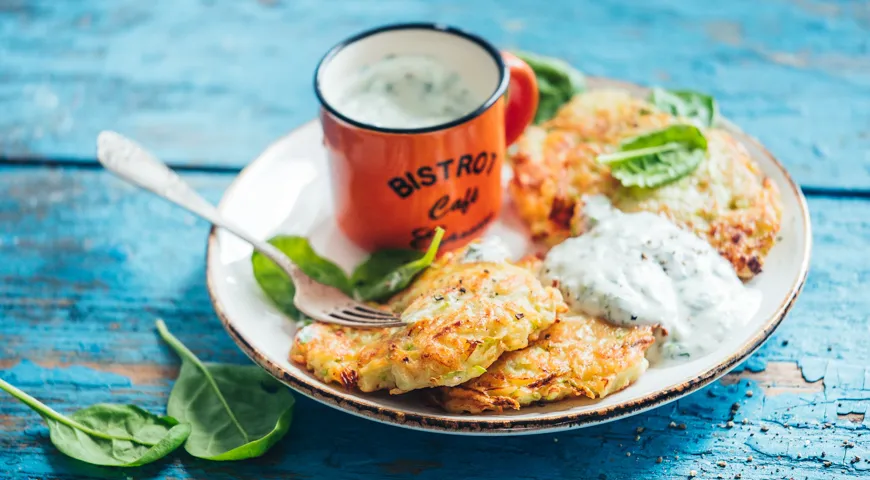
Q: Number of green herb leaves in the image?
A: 7